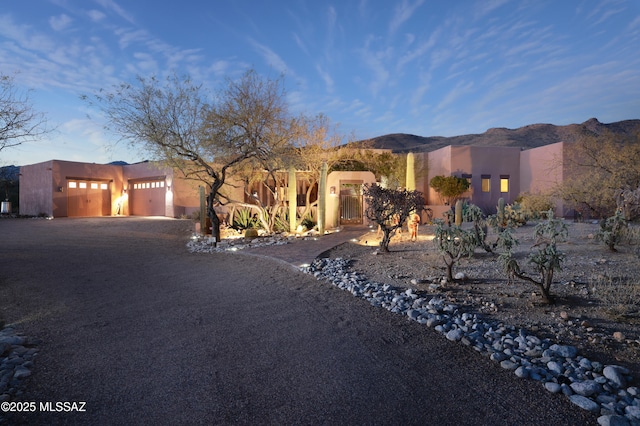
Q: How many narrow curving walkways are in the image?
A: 1